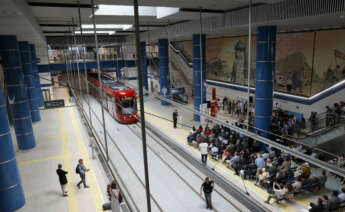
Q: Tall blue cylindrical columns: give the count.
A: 8